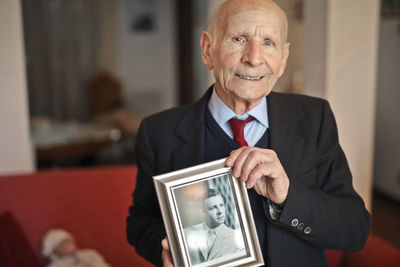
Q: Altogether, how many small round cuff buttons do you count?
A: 3